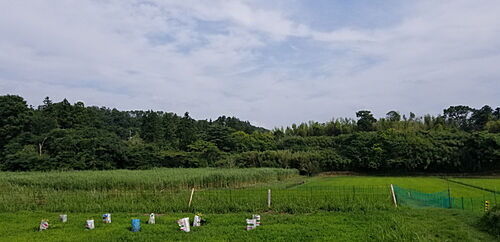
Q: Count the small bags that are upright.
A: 10